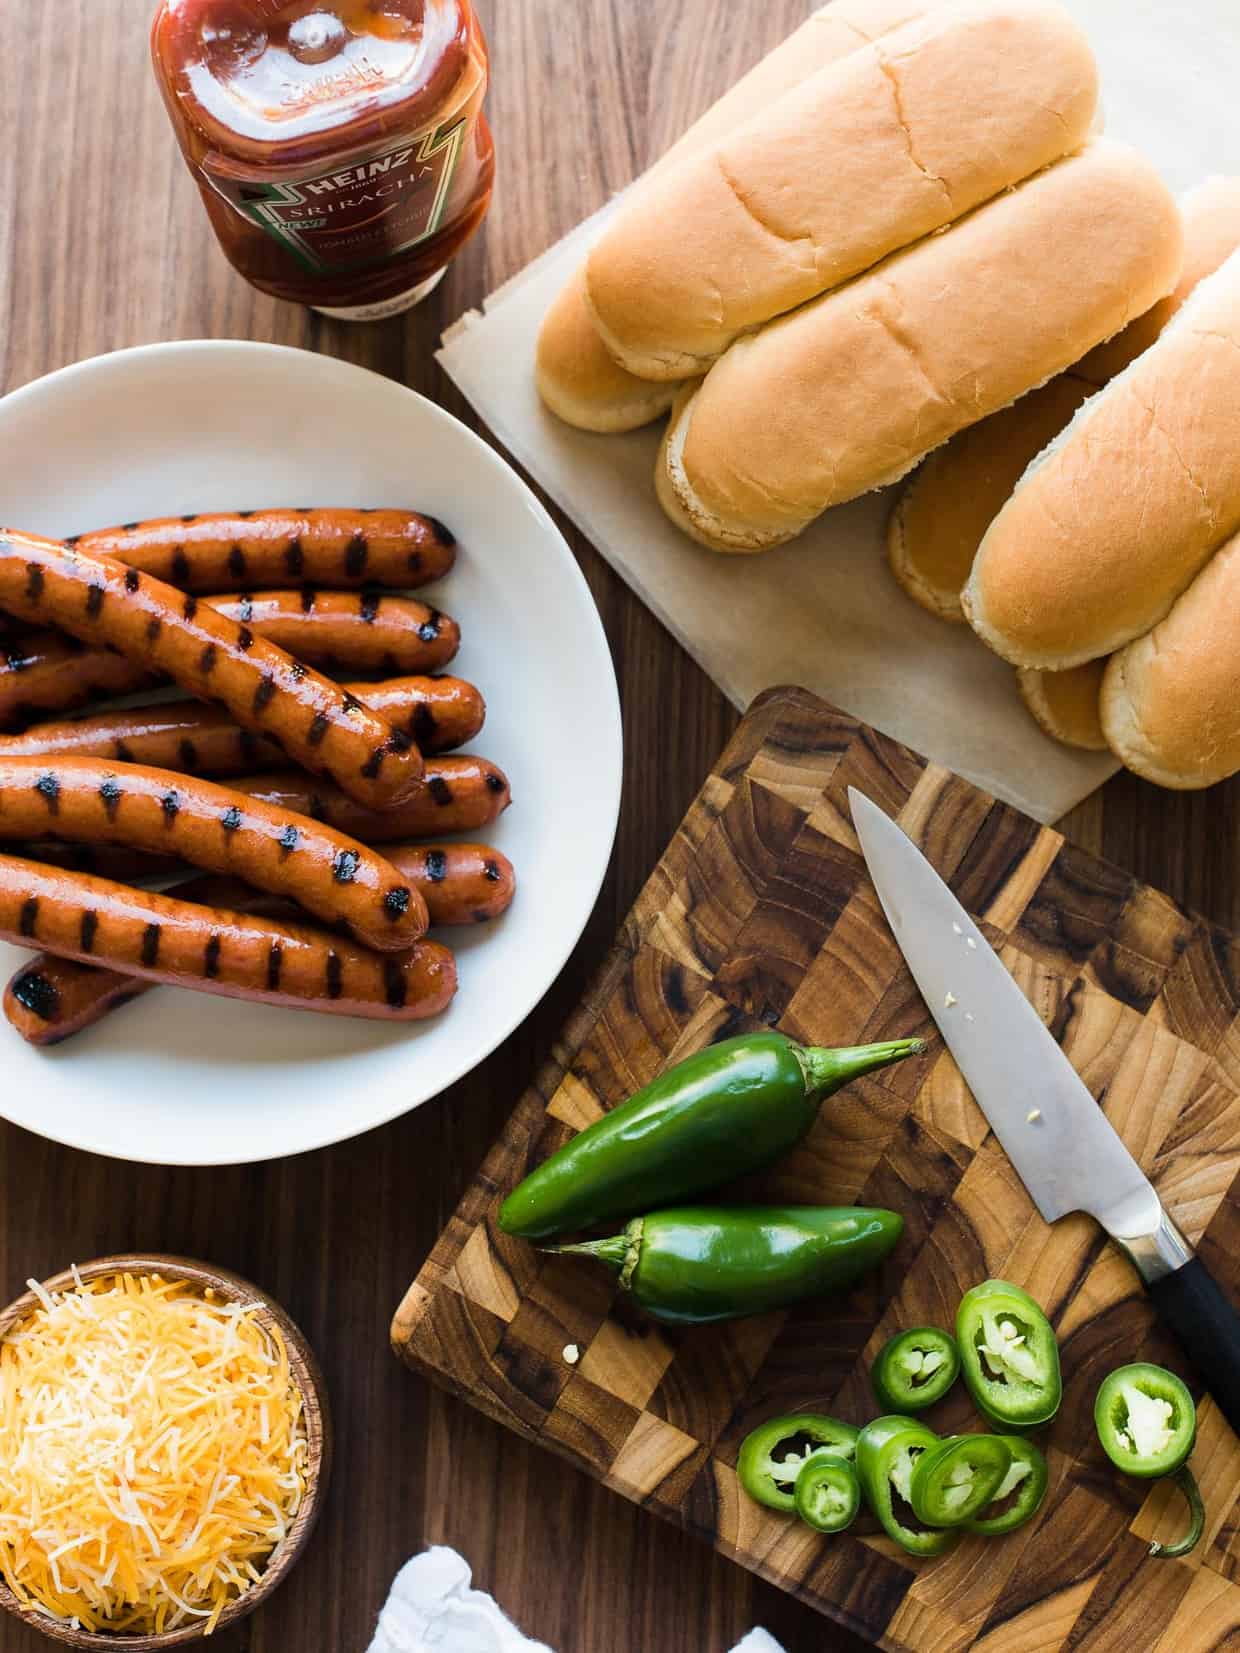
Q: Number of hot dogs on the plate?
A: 8